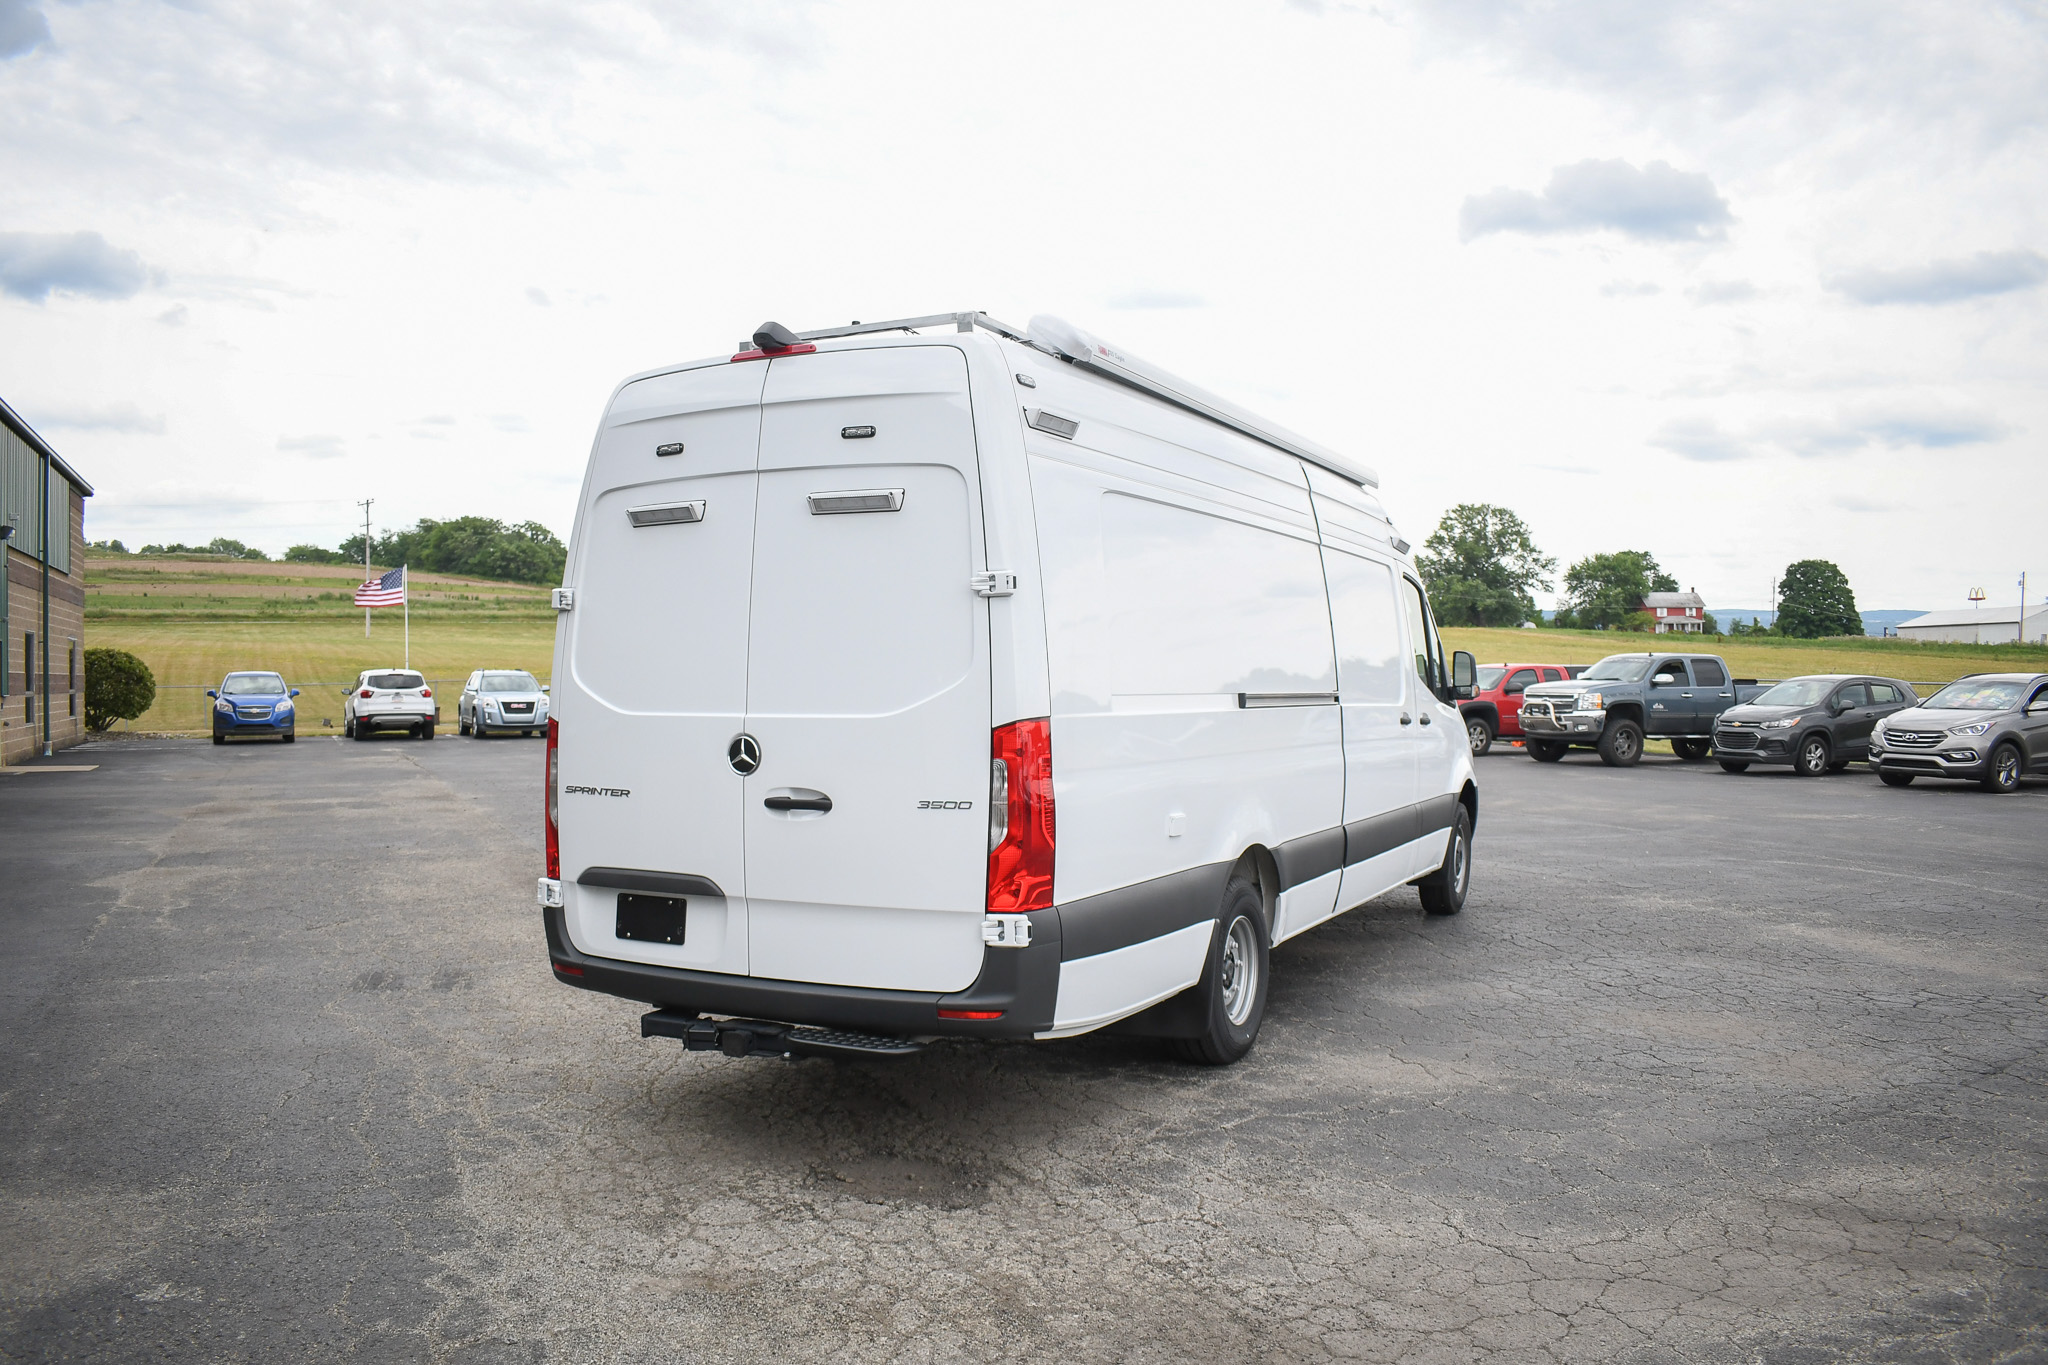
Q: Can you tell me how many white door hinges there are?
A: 4